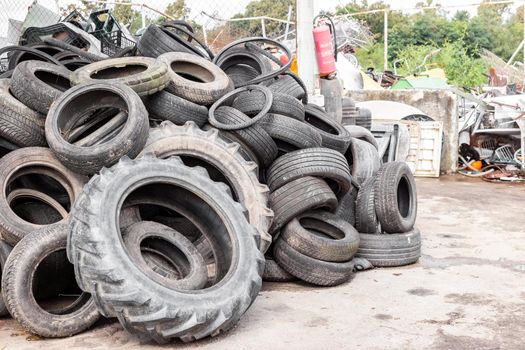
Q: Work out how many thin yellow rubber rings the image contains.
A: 0